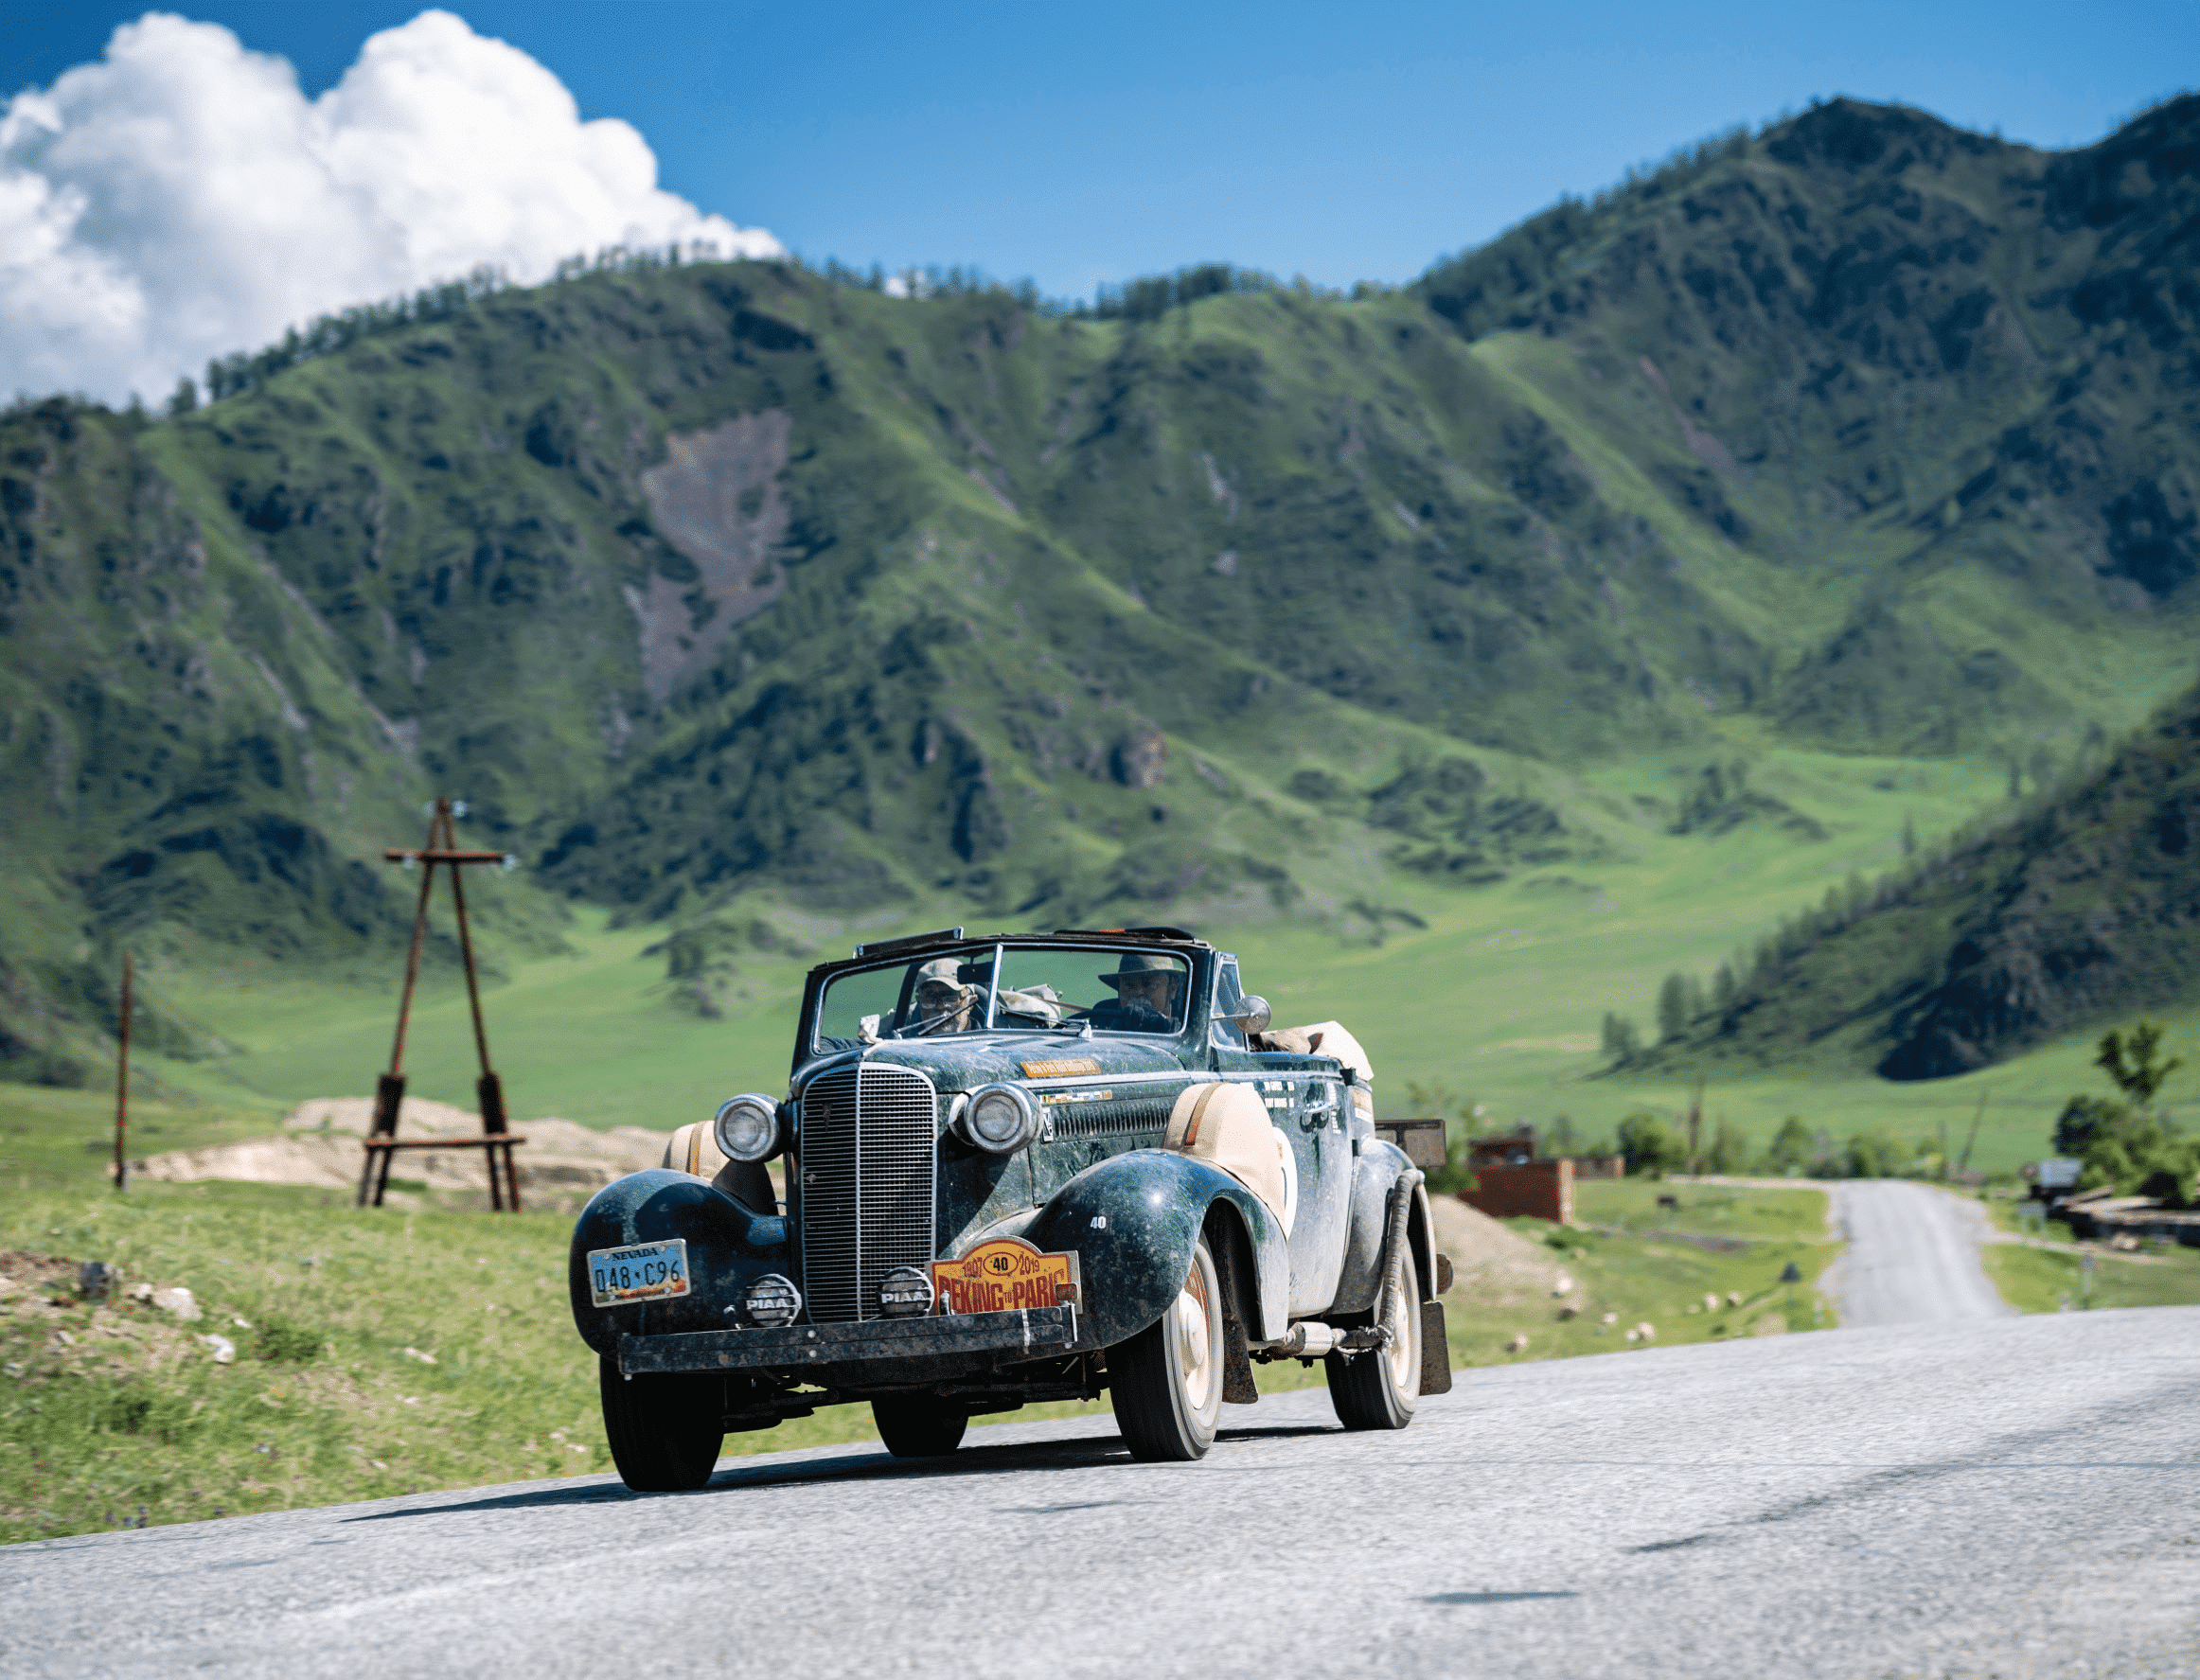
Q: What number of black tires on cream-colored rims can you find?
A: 2